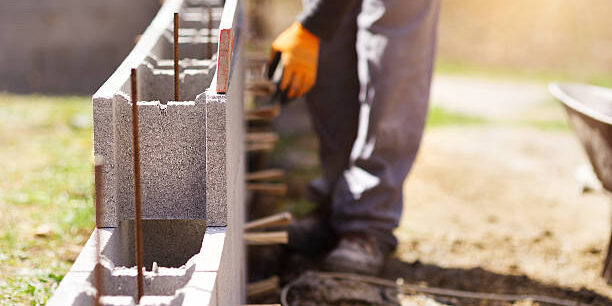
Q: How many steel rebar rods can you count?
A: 4